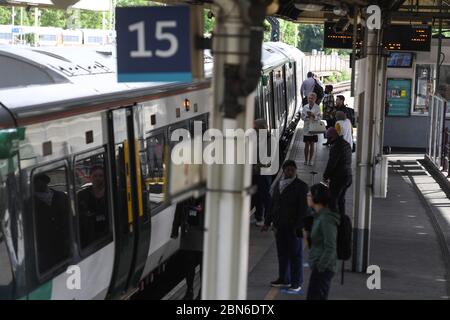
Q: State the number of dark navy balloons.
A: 0